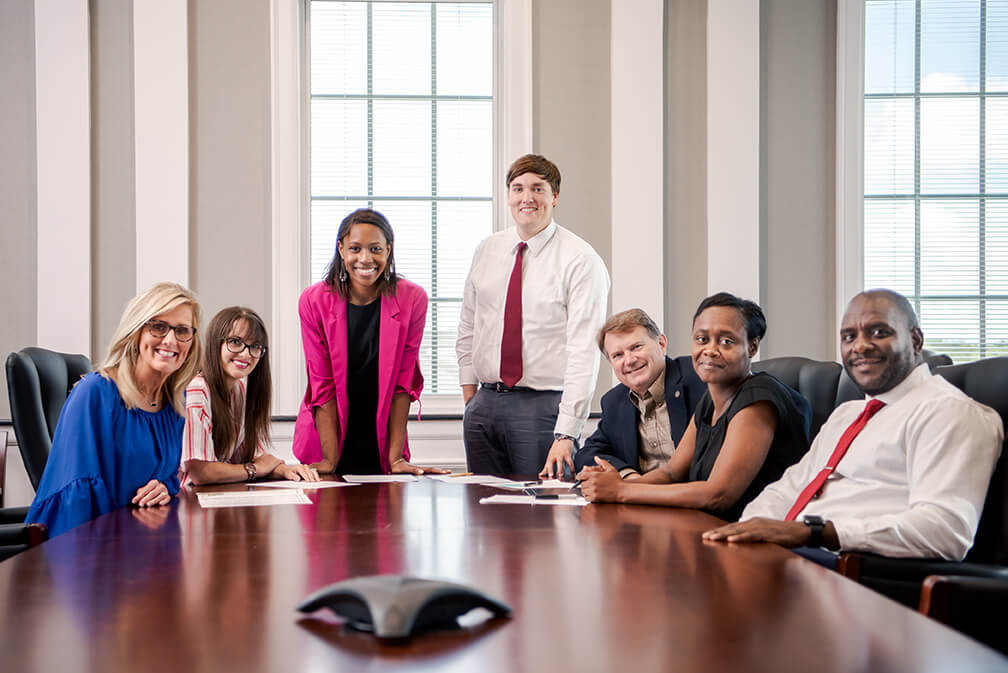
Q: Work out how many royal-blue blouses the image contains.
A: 1